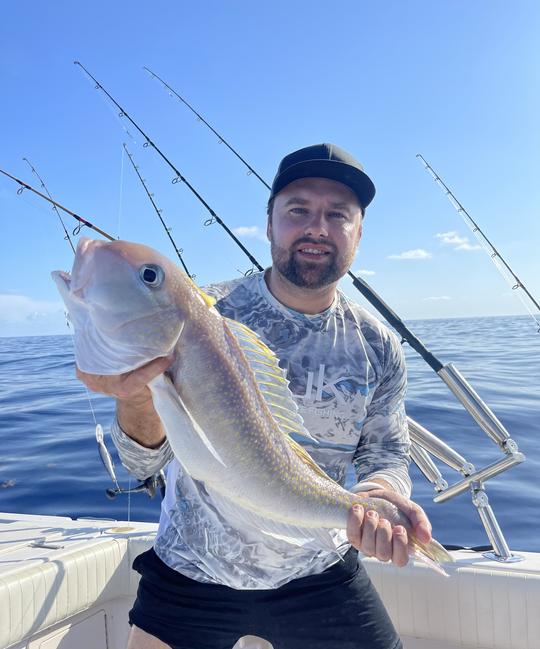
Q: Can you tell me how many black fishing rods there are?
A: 5